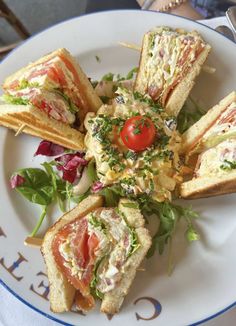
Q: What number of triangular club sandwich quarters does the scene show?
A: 4